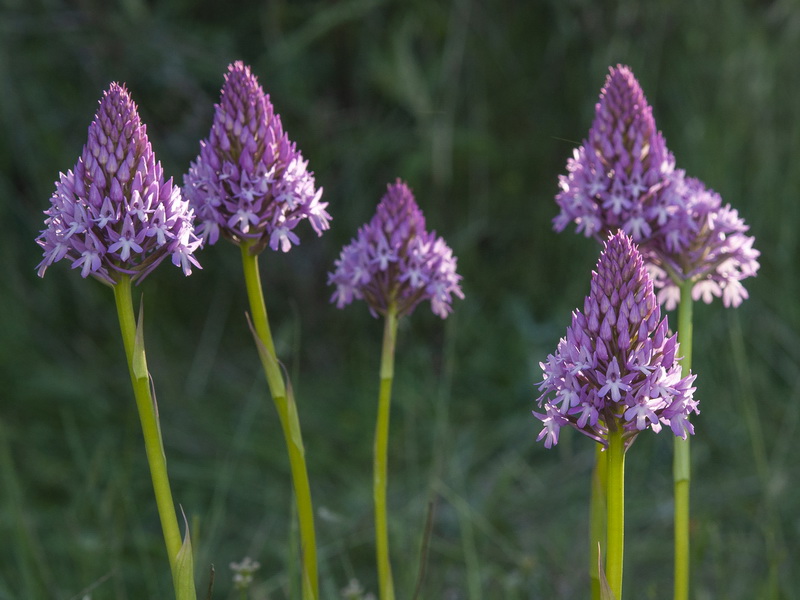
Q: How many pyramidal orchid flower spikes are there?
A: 6